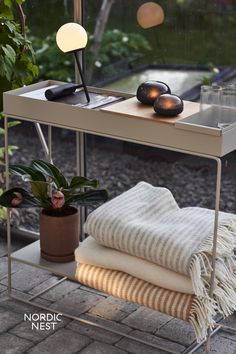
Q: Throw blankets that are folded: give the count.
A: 3